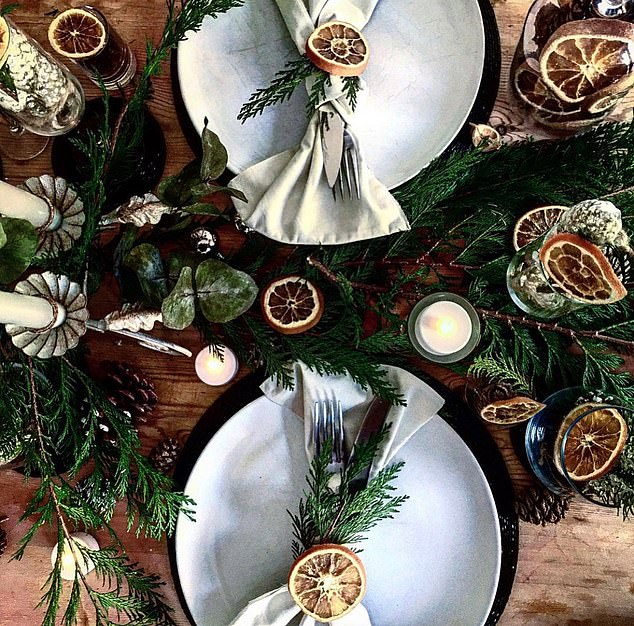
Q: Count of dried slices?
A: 11